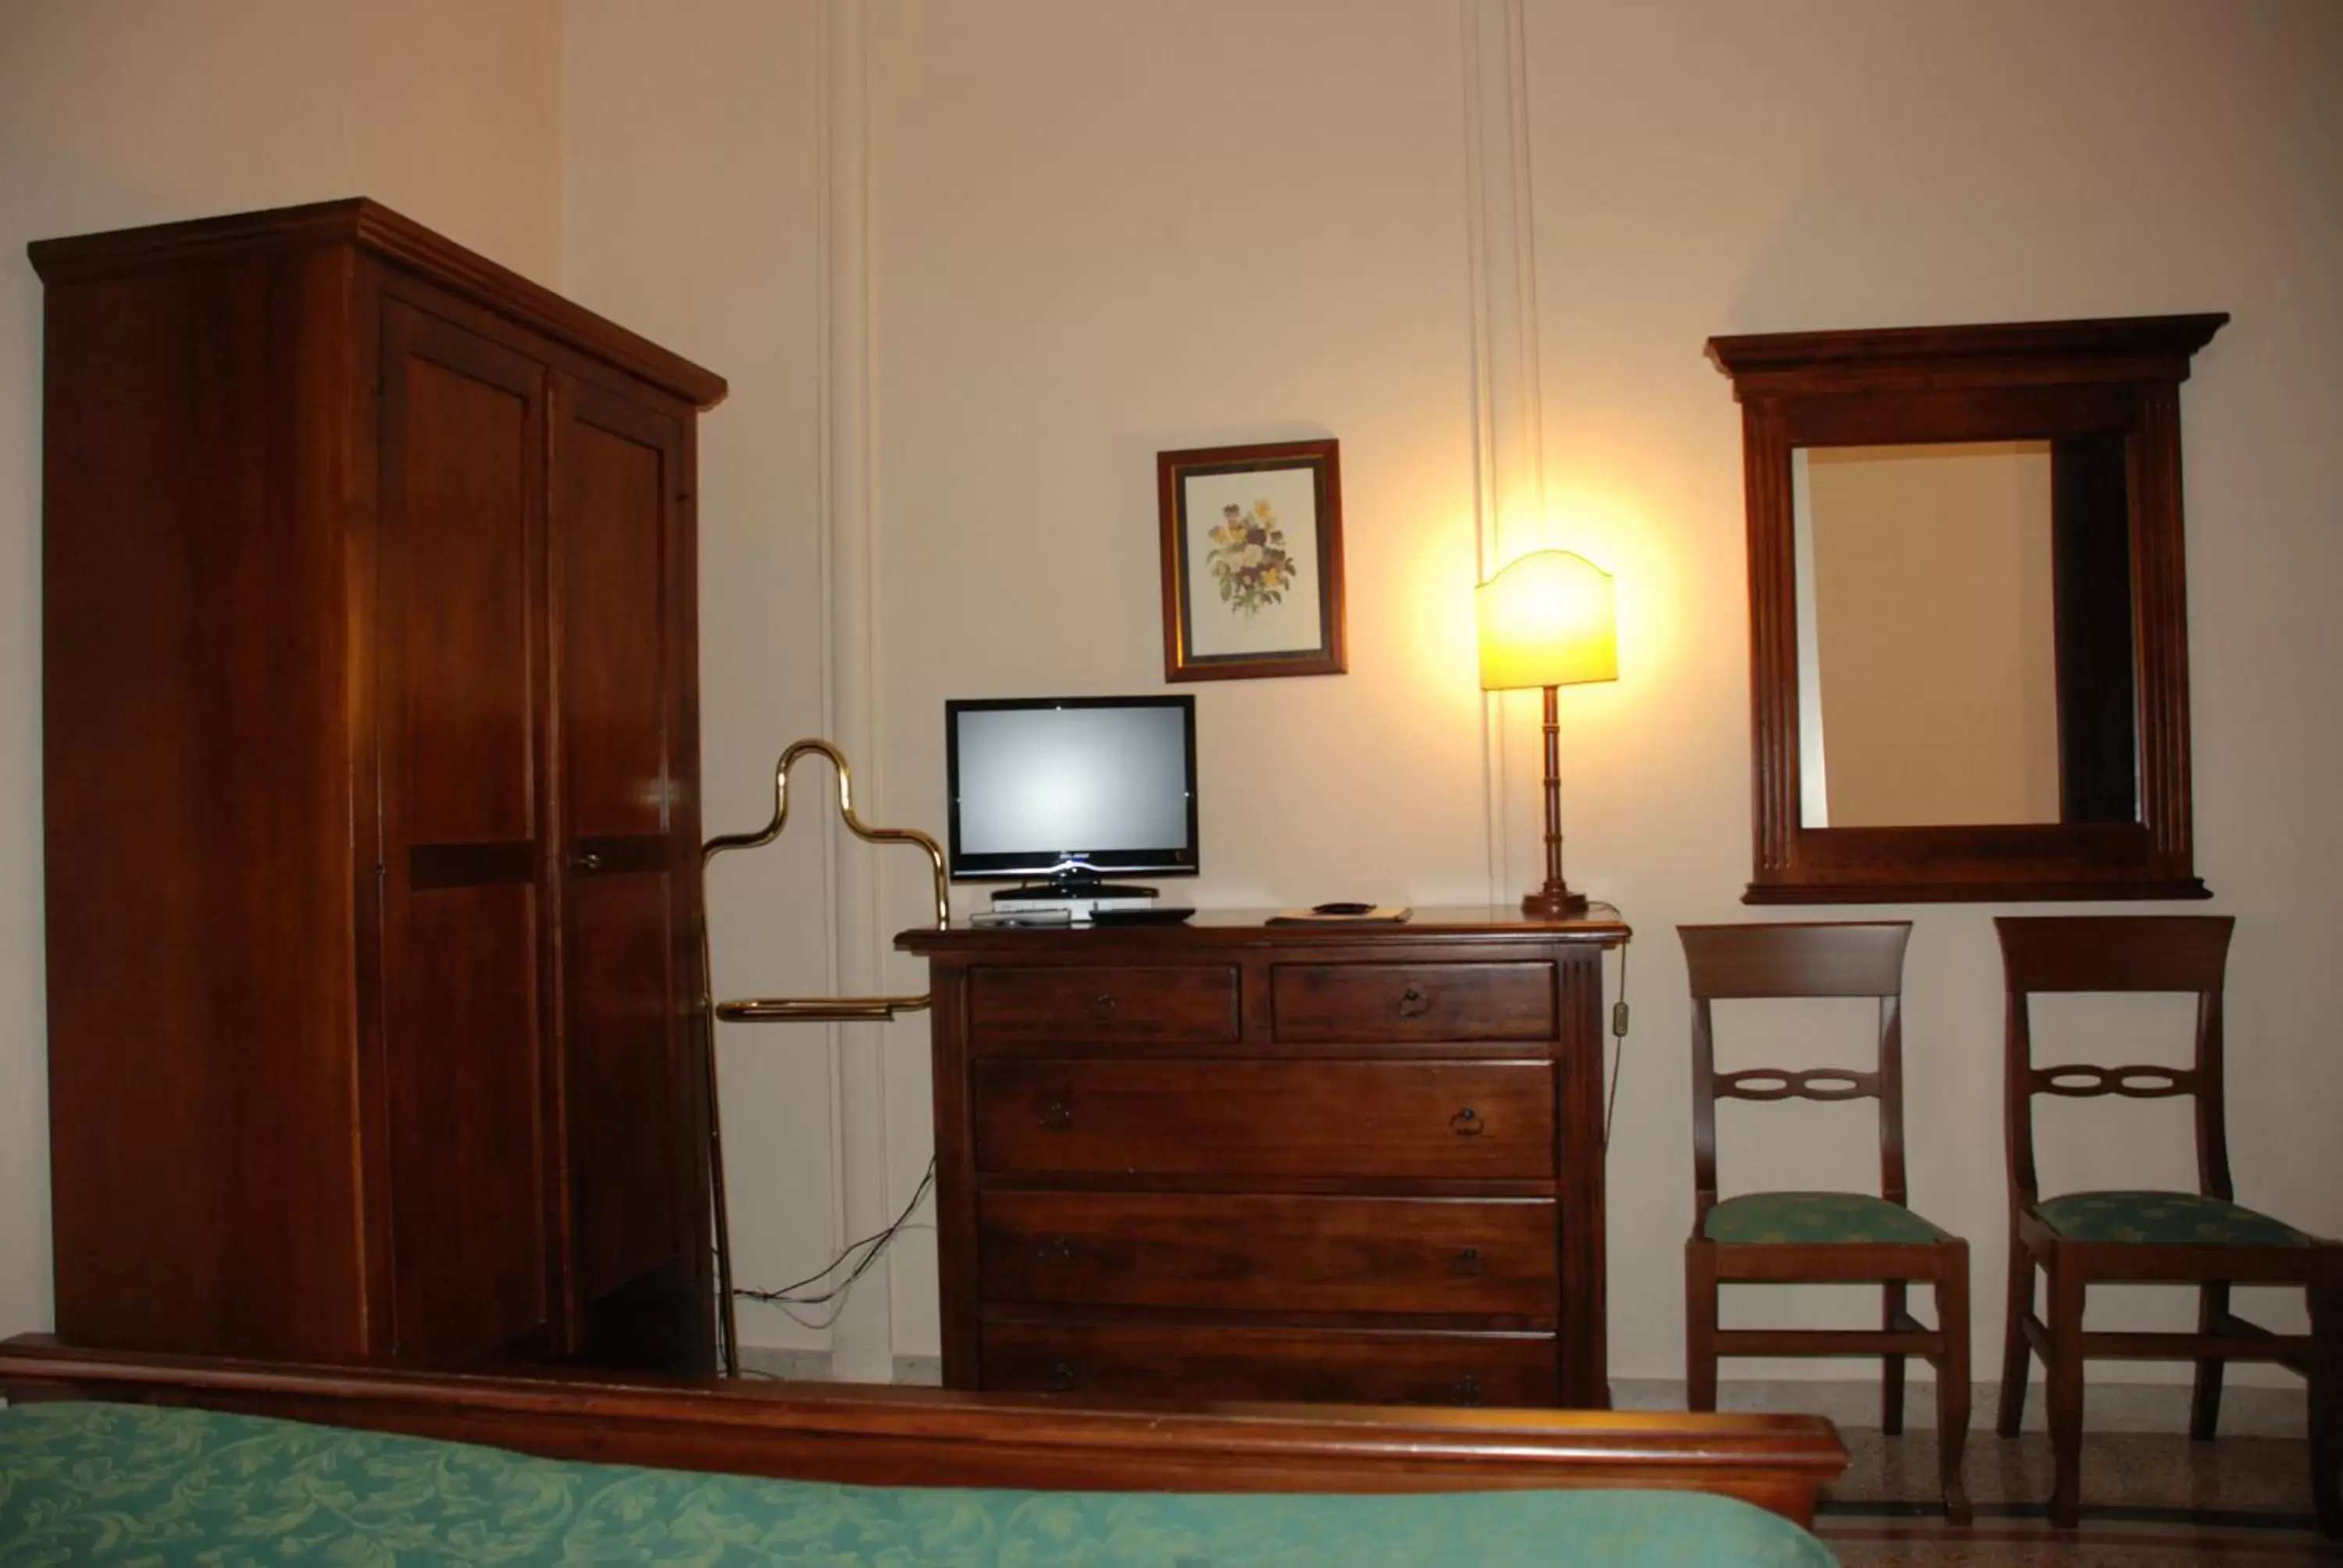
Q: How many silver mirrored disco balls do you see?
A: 0